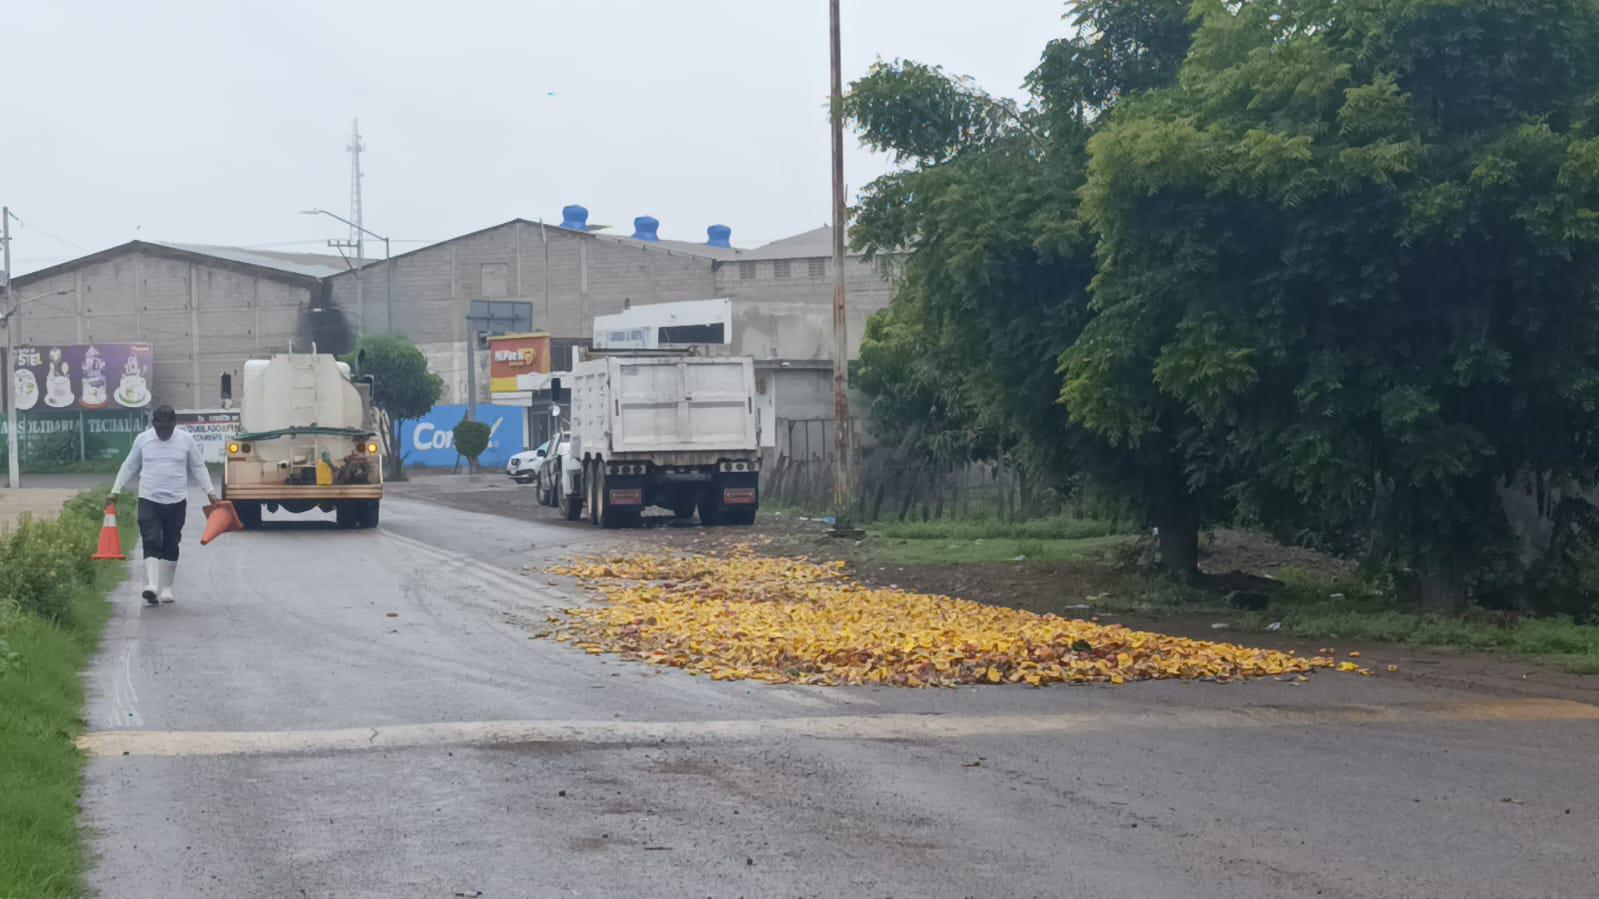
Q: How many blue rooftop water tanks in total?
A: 3